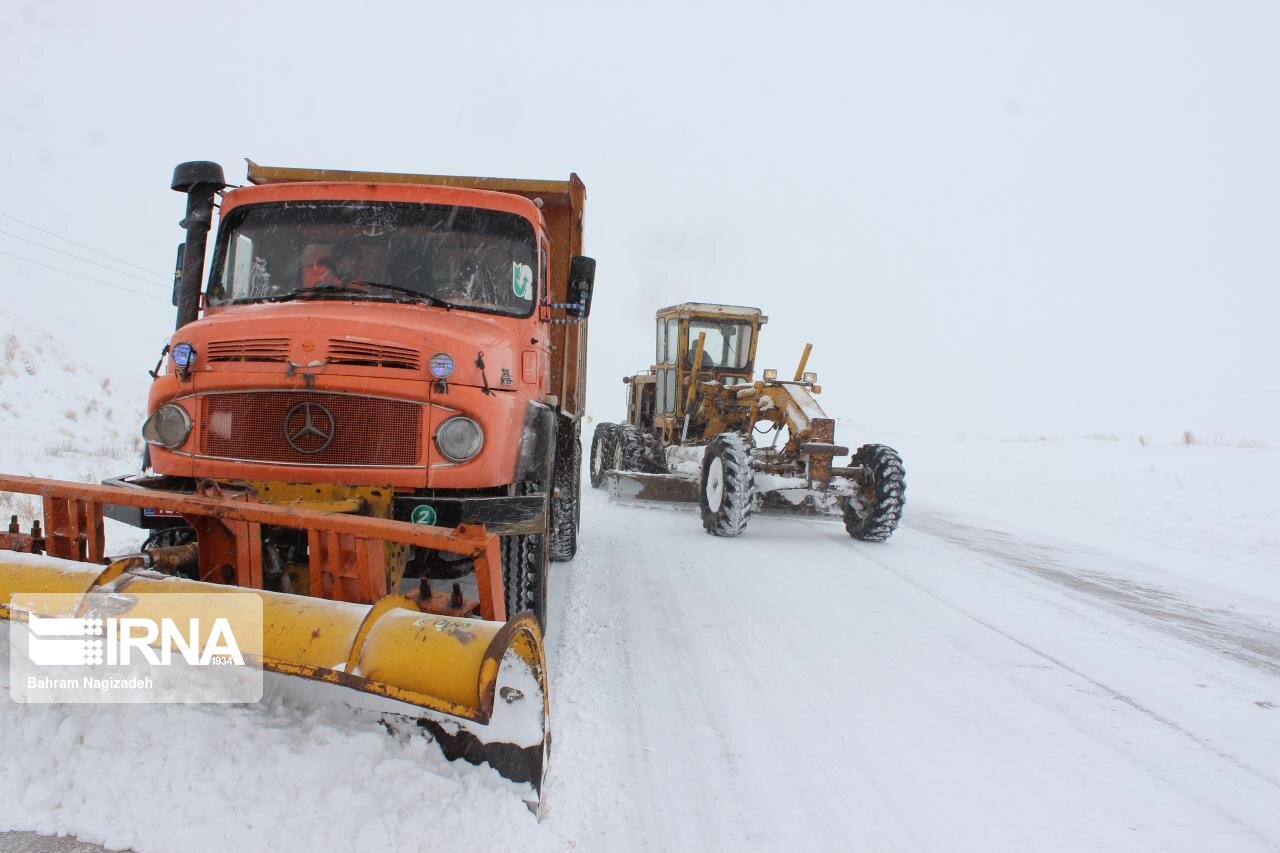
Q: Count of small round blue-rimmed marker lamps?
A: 2